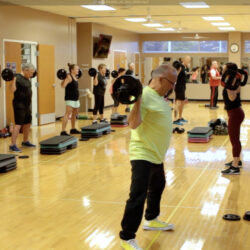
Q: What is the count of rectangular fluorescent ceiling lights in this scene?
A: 8